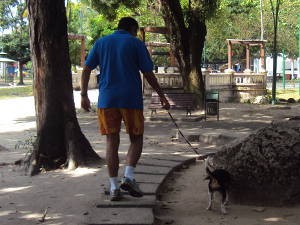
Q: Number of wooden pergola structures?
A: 3